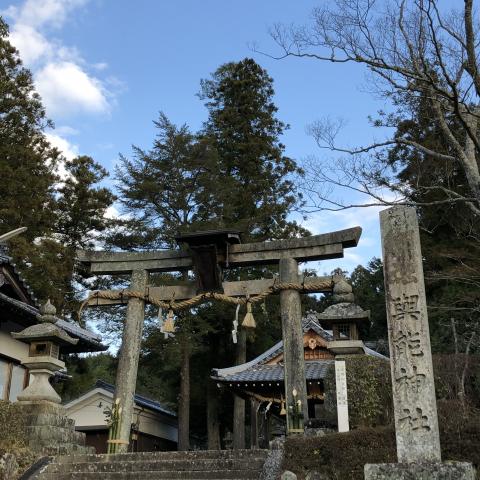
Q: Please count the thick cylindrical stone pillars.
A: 2